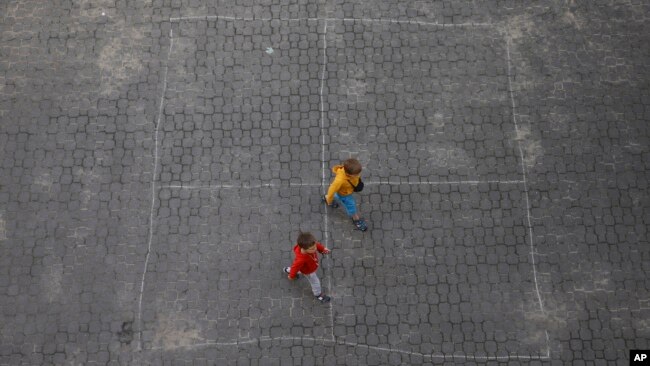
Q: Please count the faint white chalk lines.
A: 6